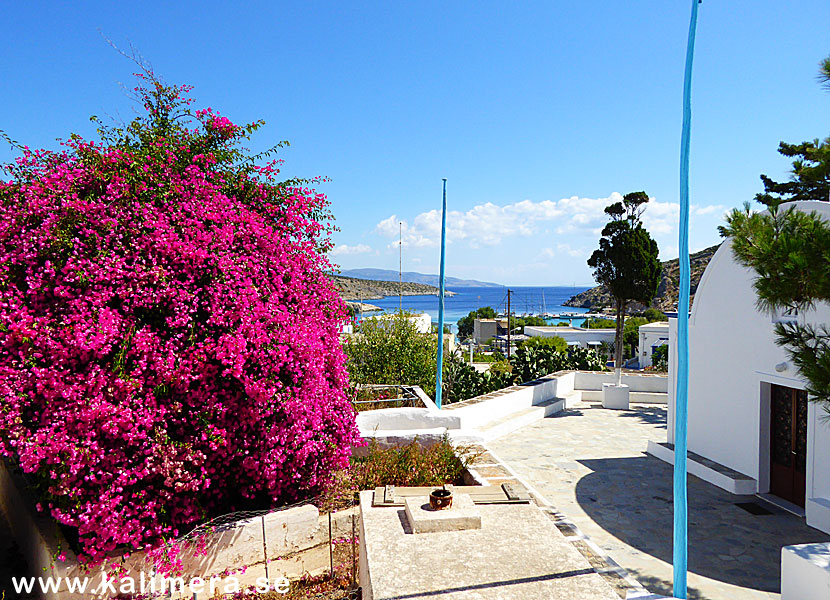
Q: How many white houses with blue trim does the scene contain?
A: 2